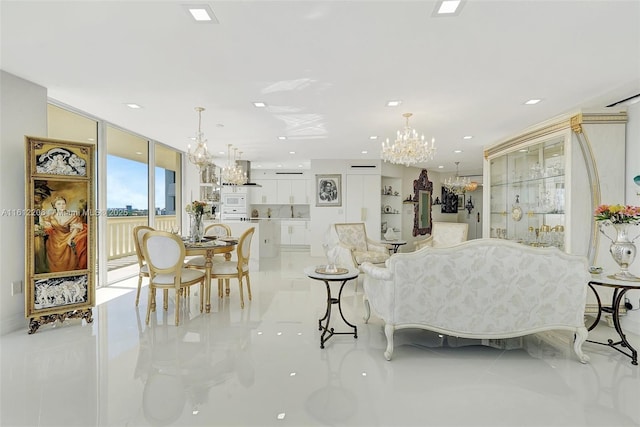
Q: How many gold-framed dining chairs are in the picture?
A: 4